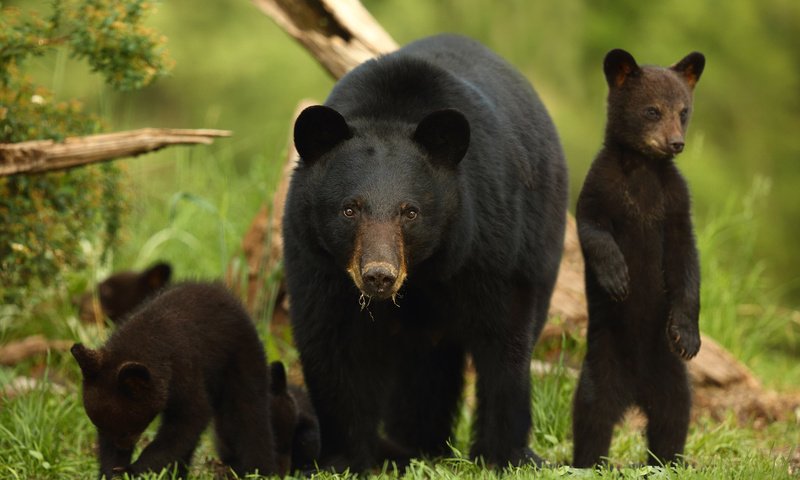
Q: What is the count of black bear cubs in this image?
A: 4